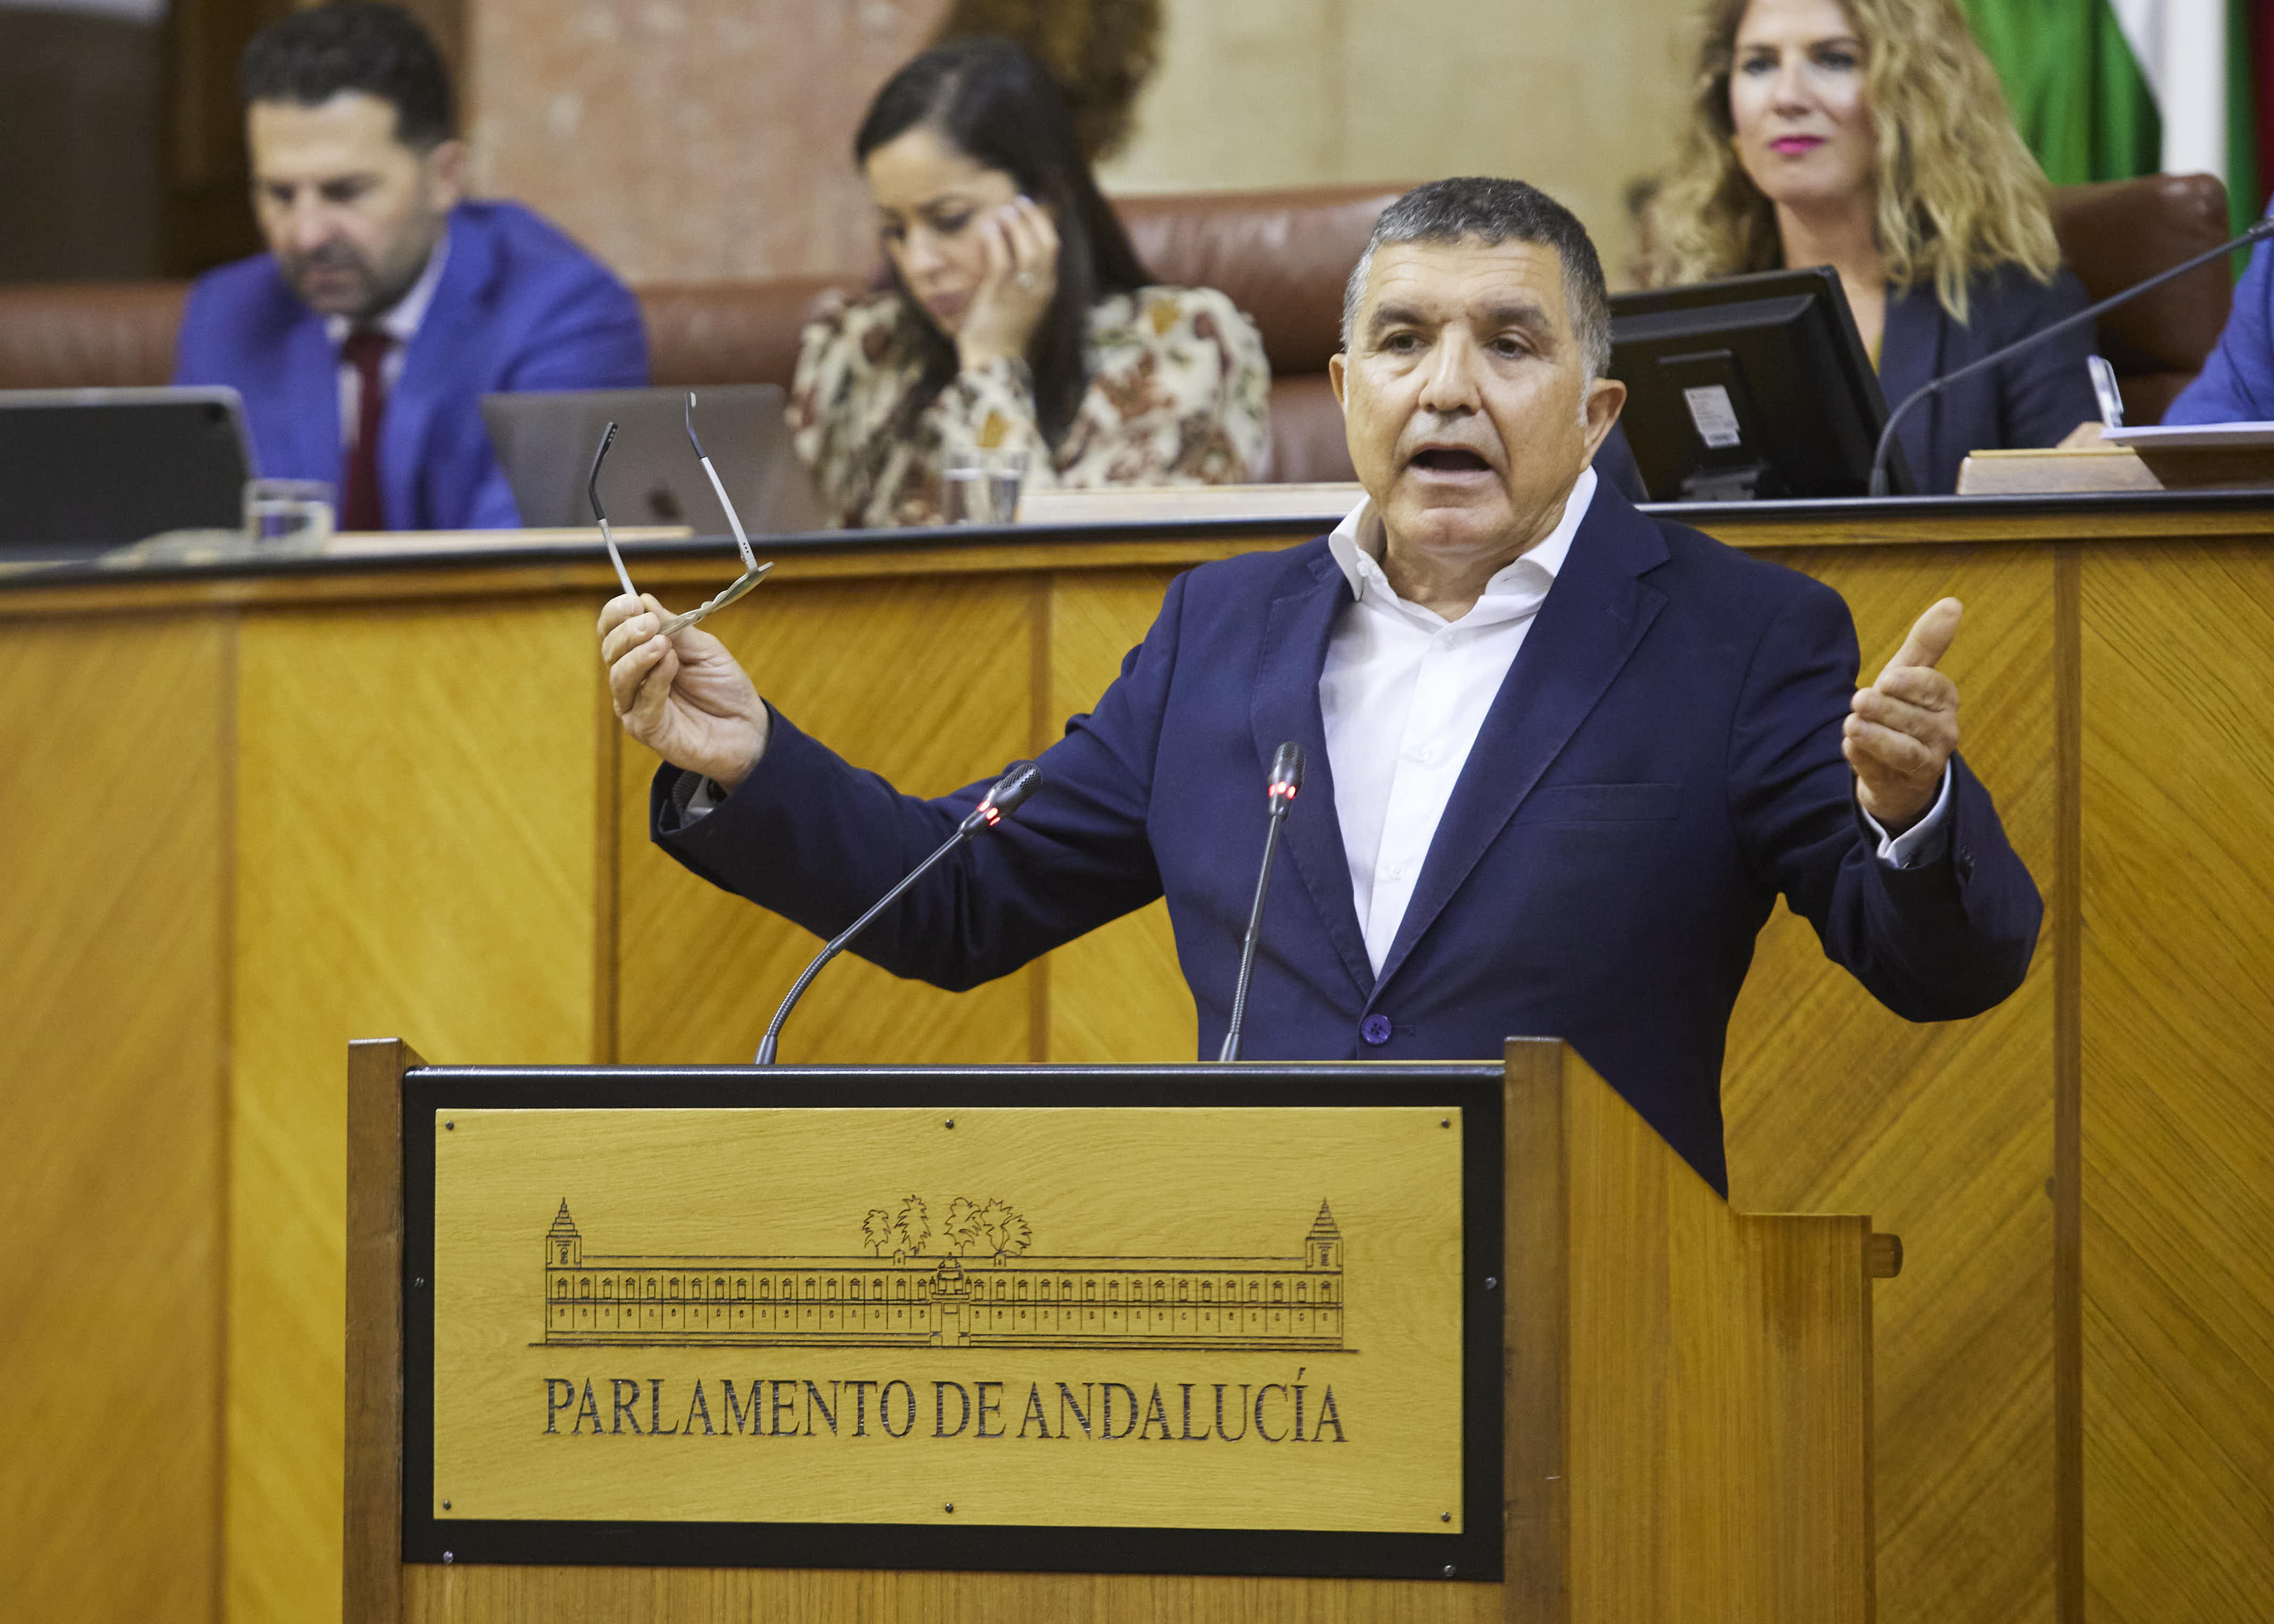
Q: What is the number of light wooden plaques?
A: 1